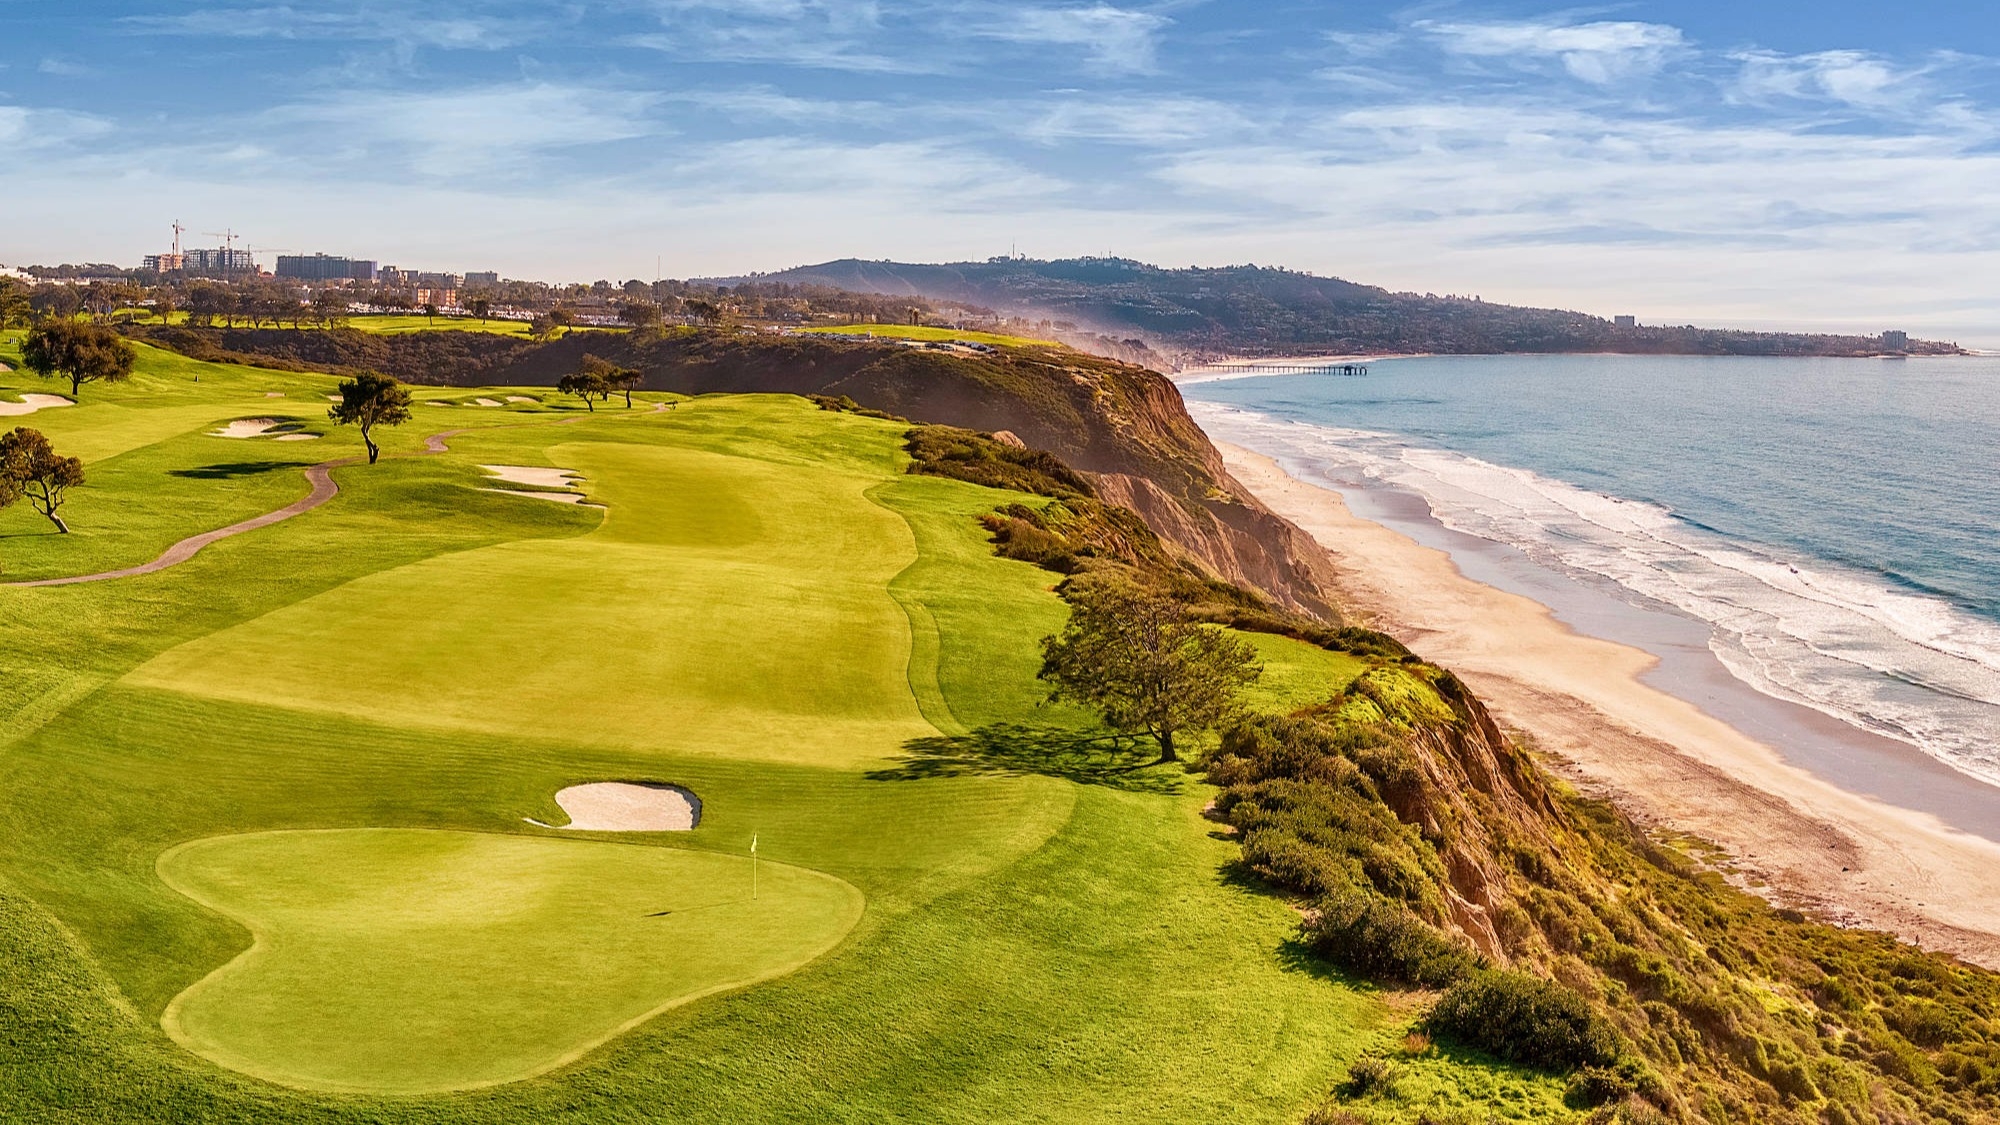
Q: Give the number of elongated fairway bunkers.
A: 2